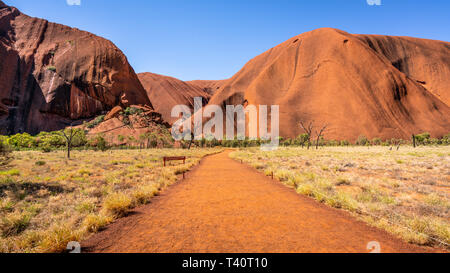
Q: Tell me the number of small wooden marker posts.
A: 4